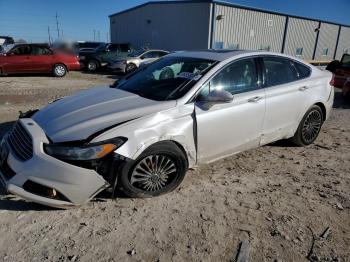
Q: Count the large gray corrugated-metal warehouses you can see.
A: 1